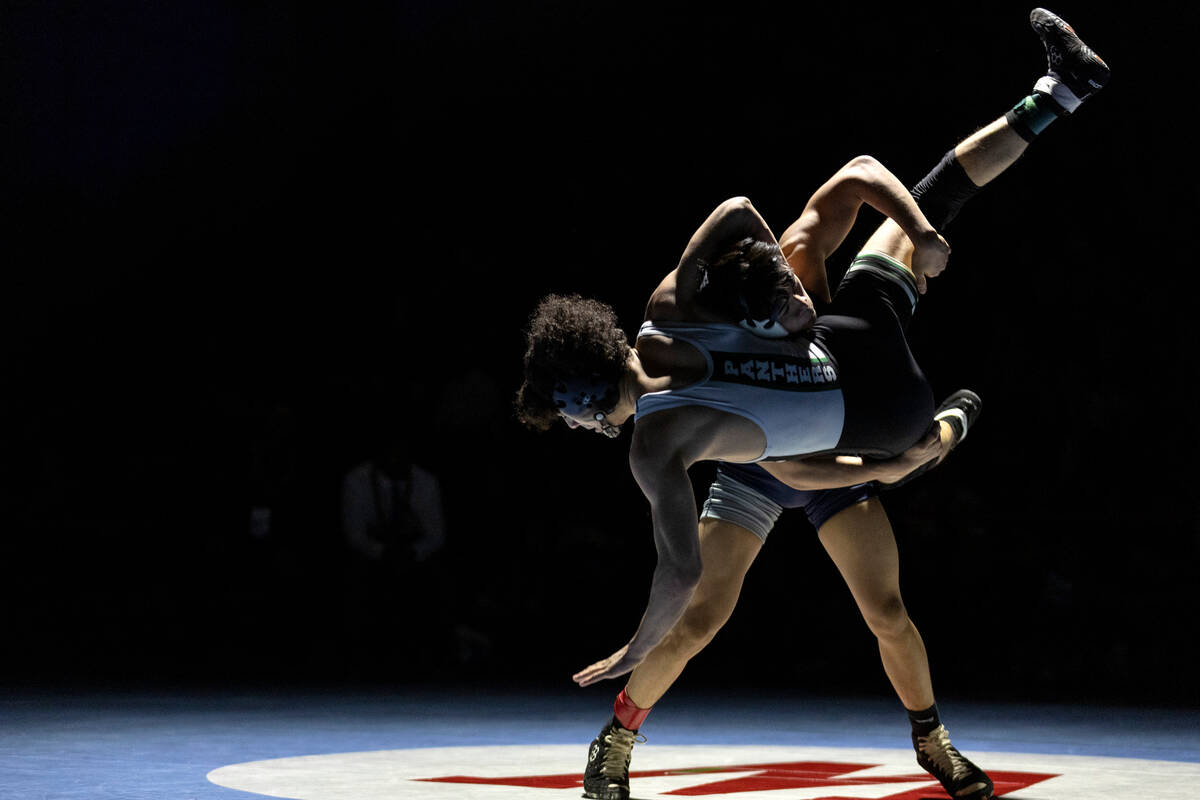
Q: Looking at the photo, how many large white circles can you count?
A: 1